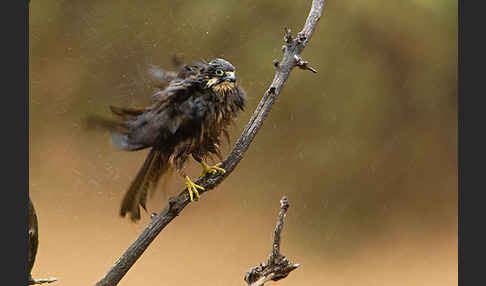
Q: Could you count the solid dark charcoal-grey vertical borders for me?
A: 2